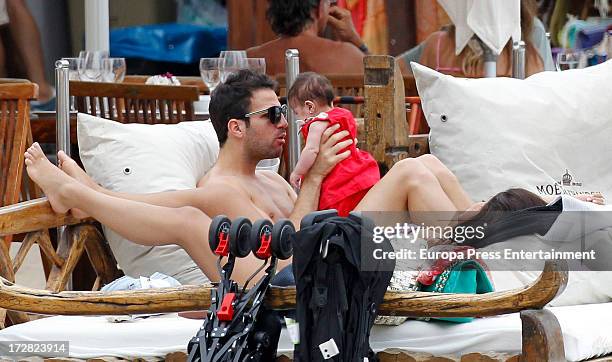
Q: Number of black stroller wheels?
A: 4